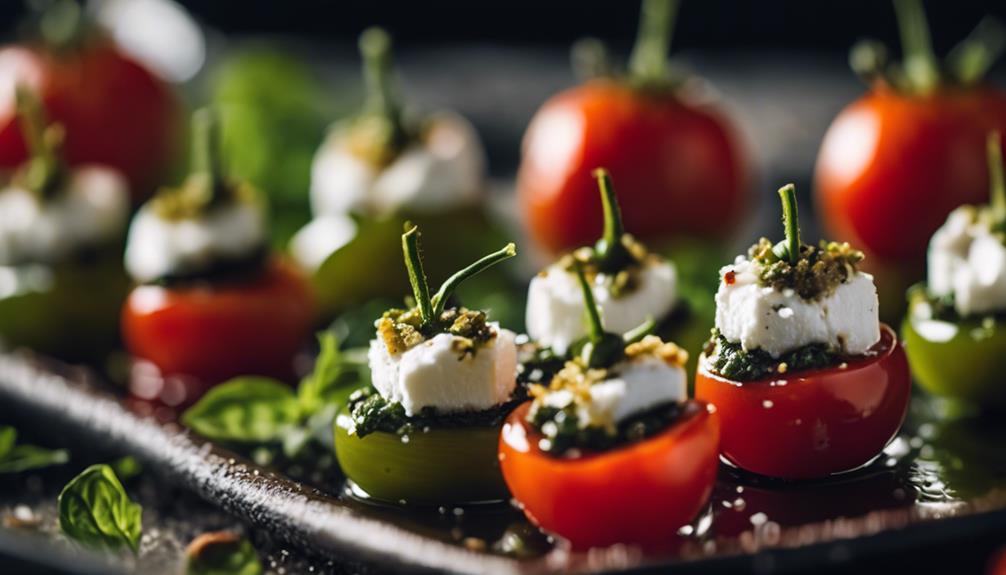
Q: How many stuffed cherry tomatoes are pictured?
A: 8